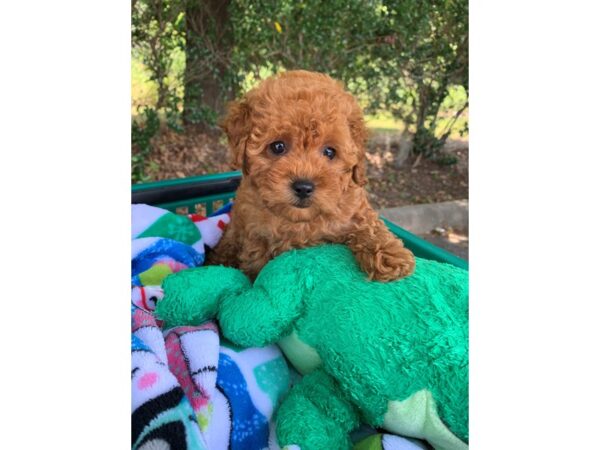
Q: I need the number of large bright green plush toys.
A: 1